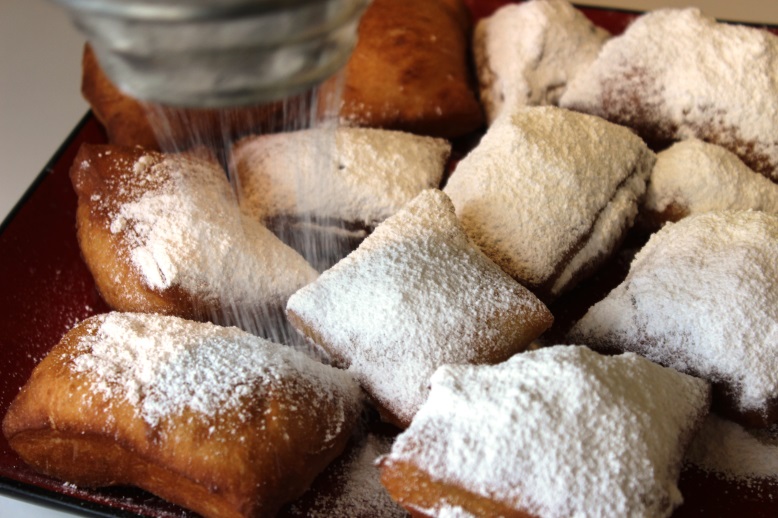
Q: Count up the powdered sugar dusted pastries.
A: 10